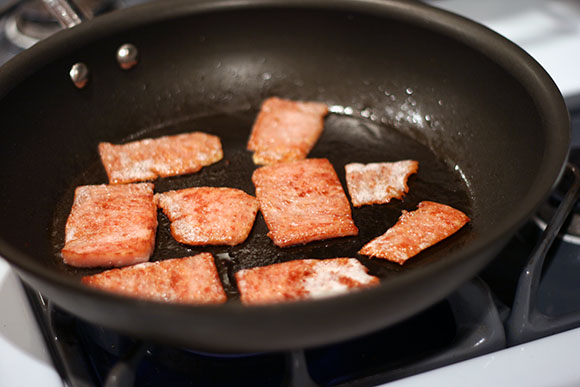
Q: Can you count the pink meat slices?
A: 9